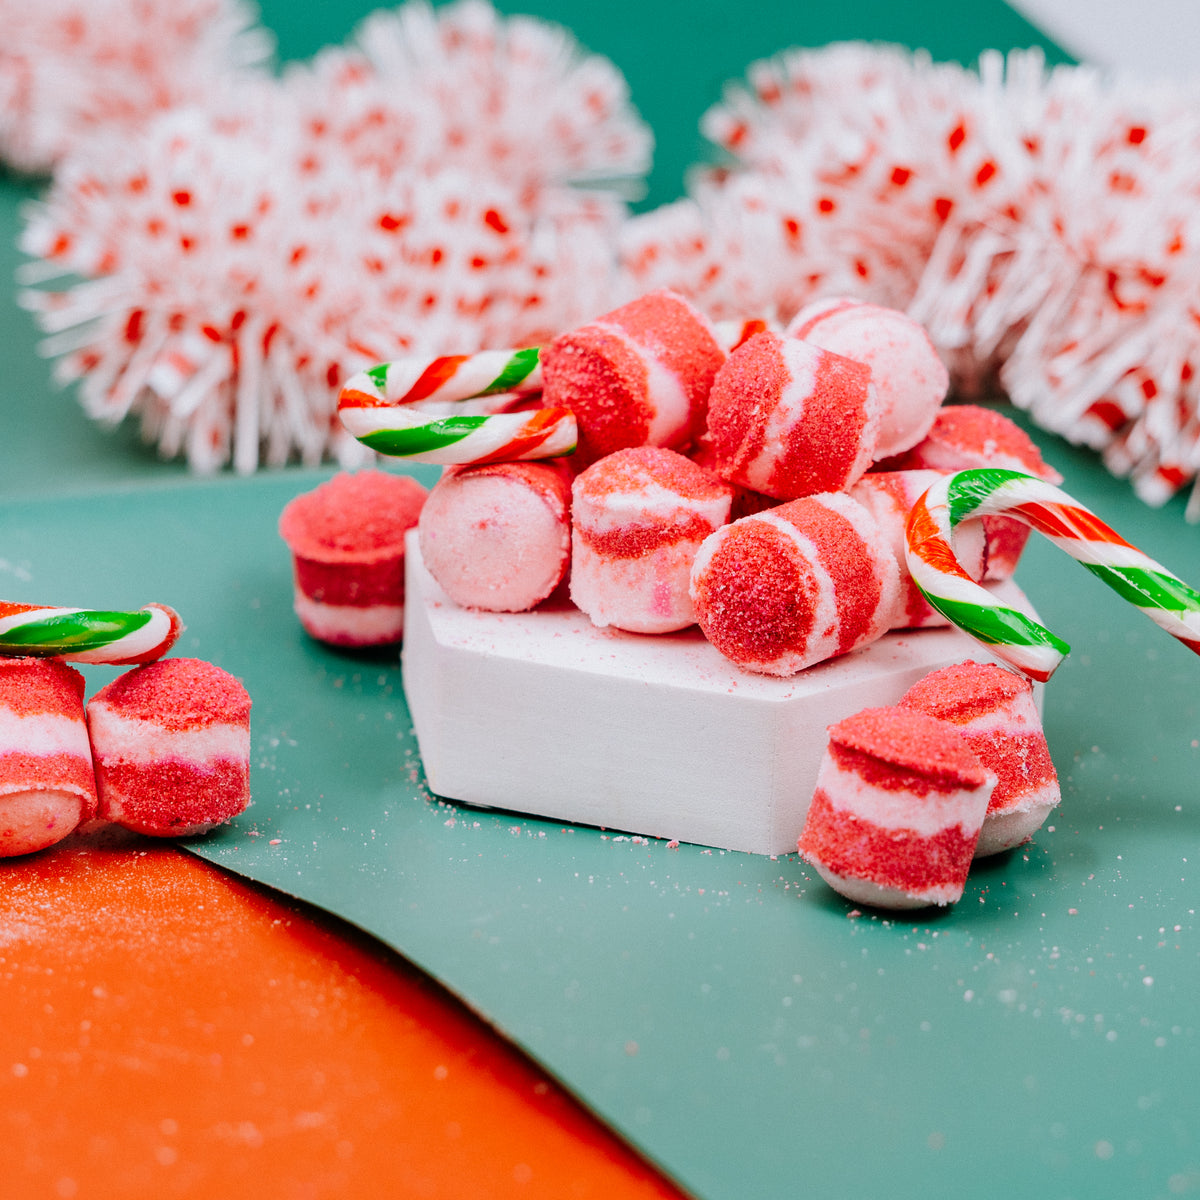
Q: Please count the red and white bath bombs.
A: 13